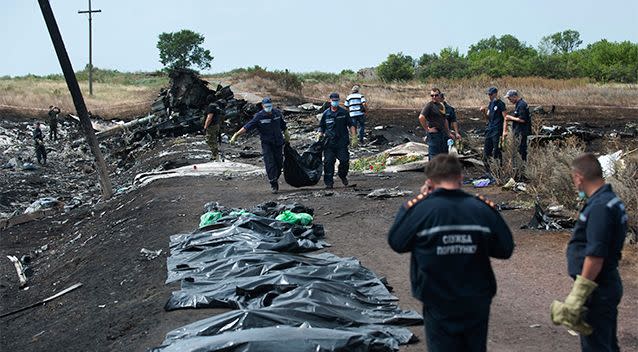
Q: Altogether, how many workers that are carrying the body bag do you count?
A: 2